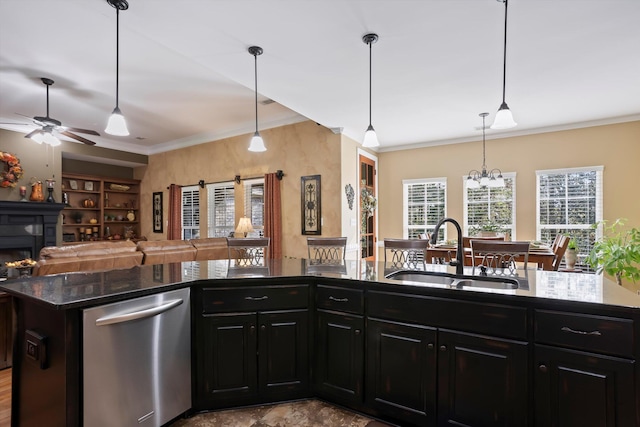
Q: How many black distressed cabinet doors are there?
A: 6